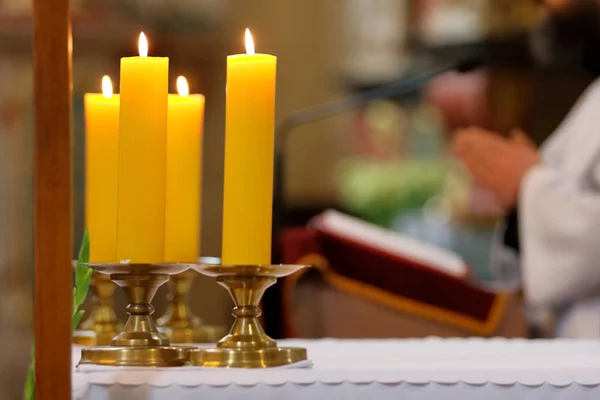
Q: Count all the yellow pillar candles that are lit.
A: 4